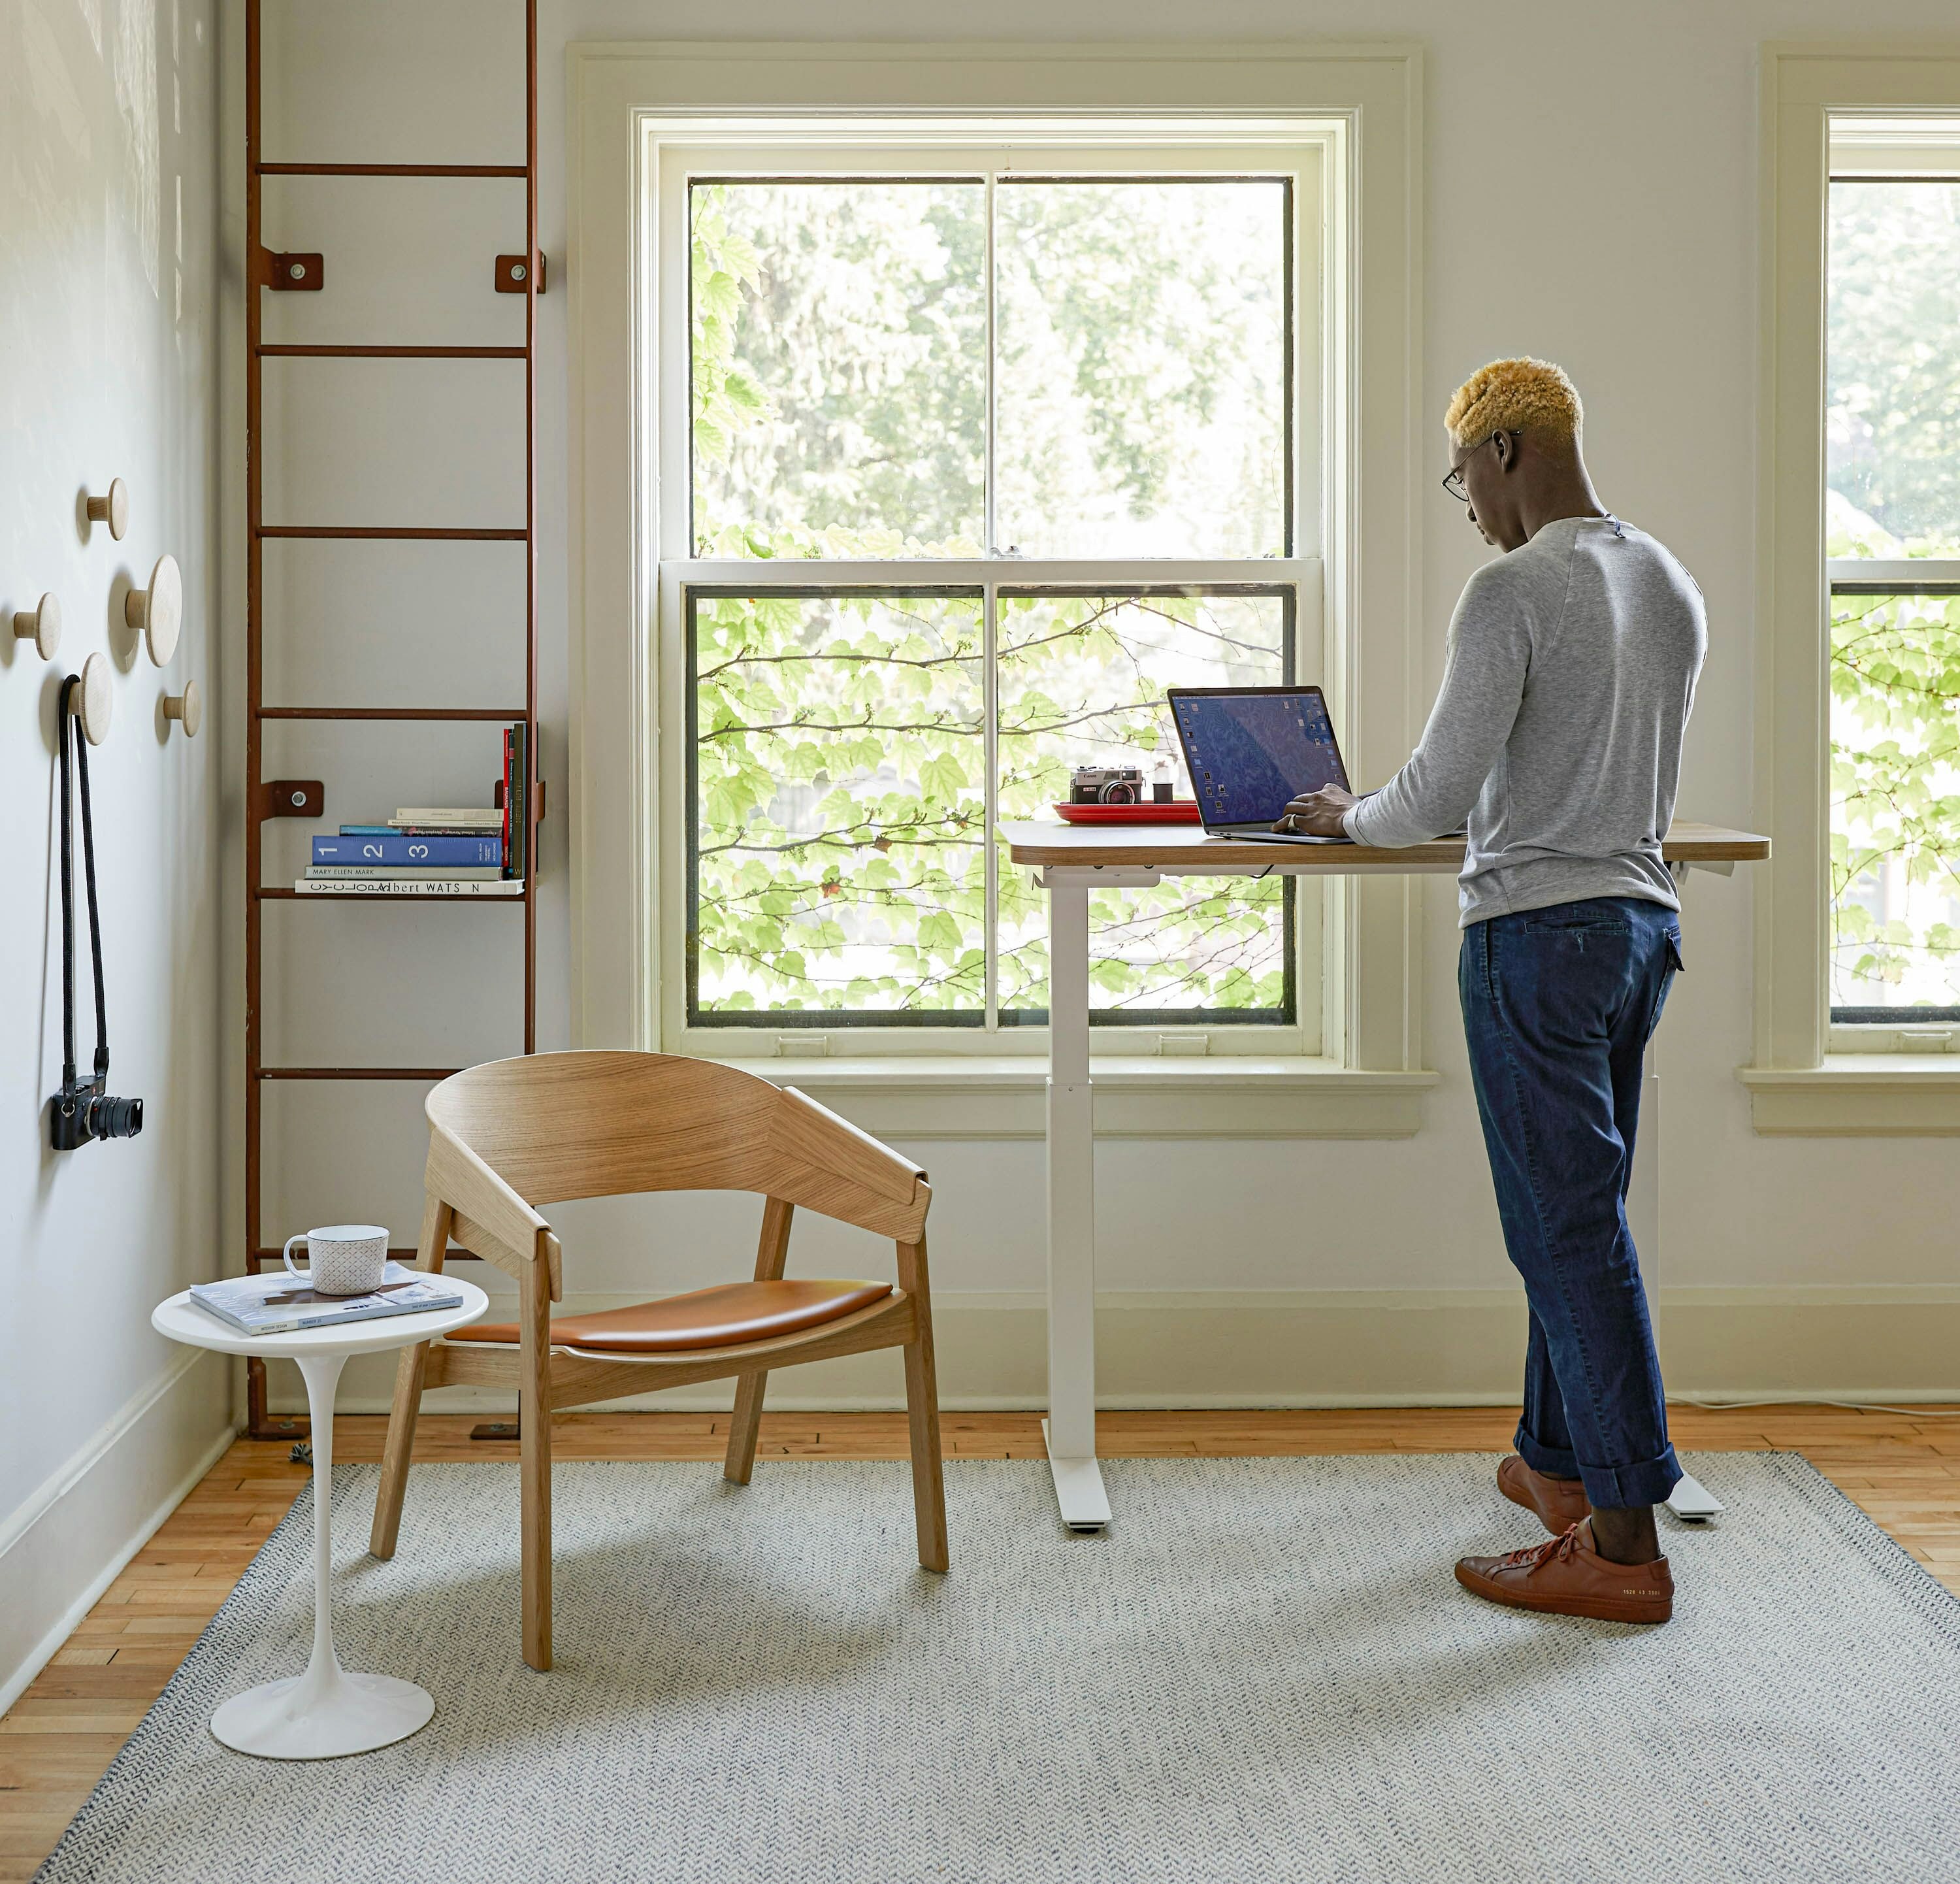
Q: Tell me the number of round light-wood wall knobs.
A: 5